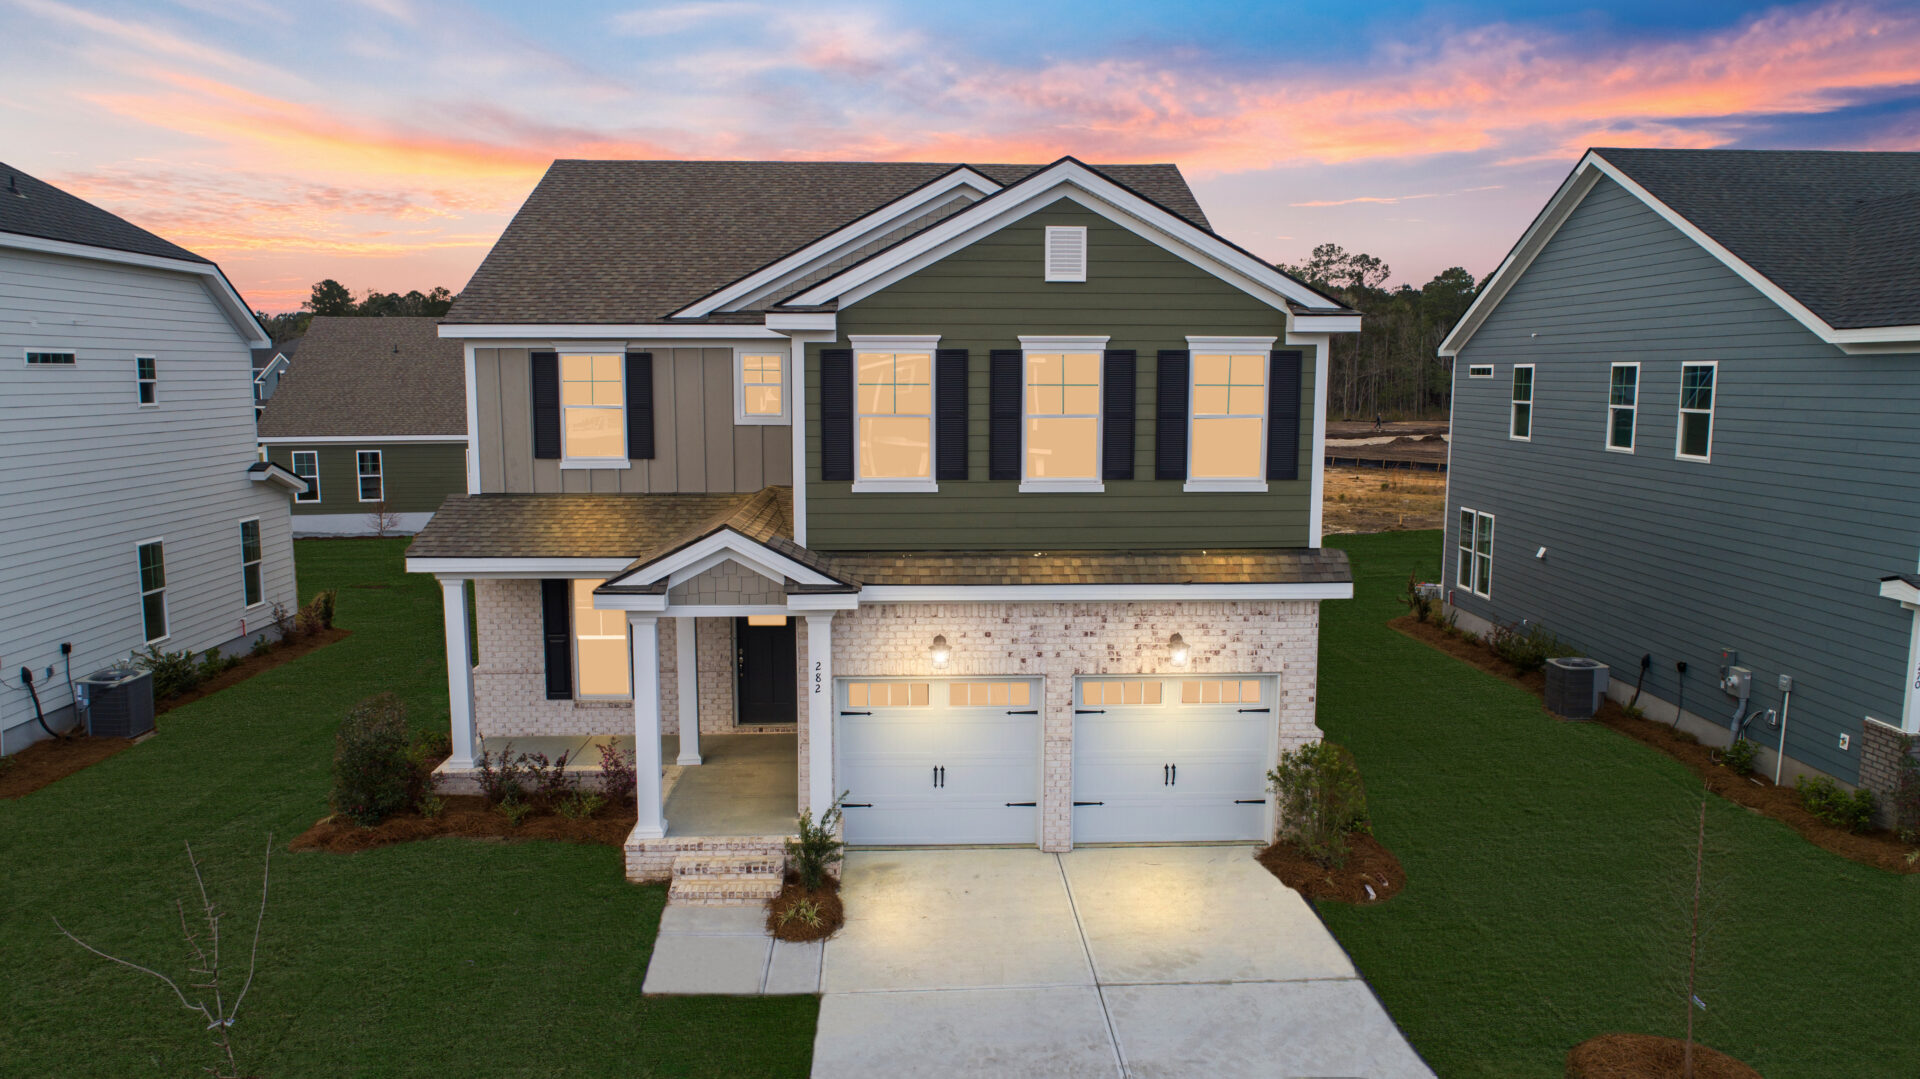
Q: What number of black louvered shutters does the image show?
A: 8